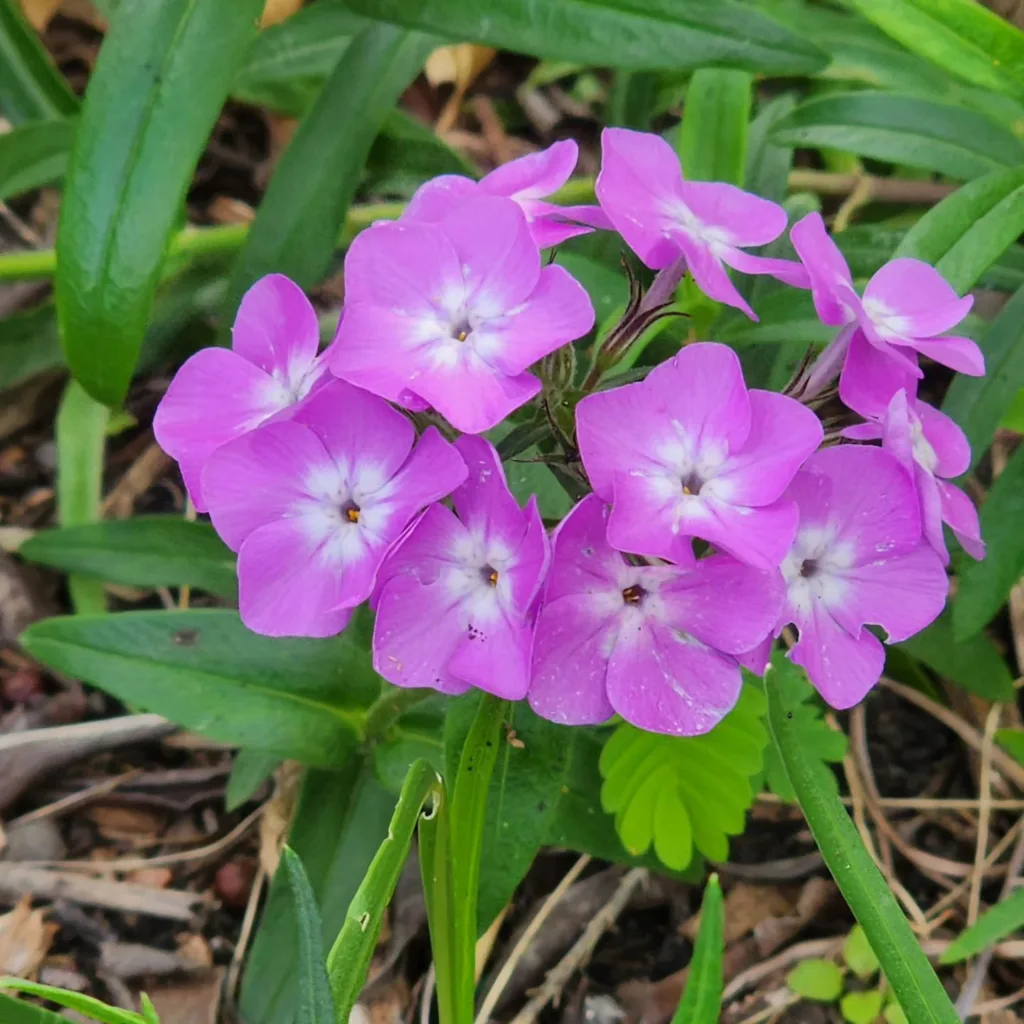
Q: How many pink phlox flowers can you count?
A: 11